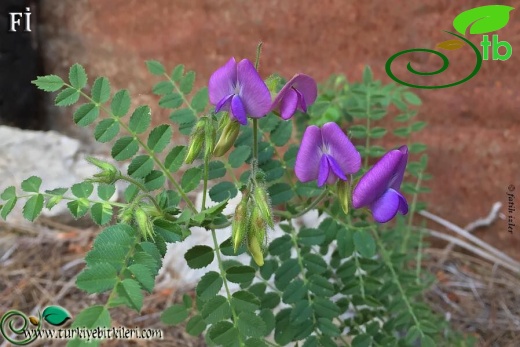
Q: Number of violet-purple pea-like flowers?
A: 4